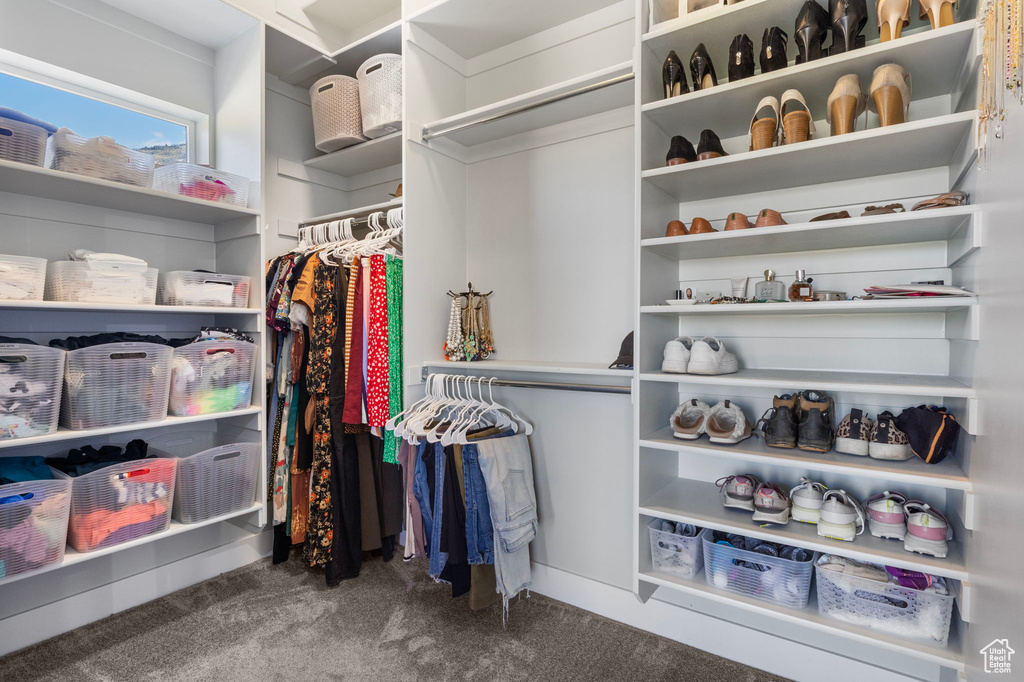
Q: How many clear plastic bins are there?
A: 15